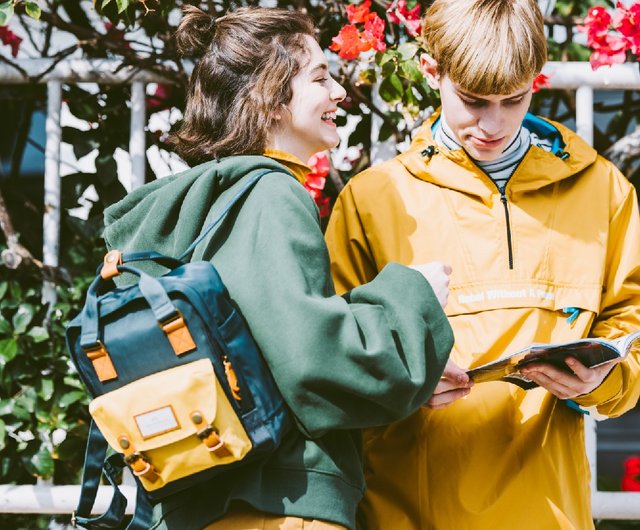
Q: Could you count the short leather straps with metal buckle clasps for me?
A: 2